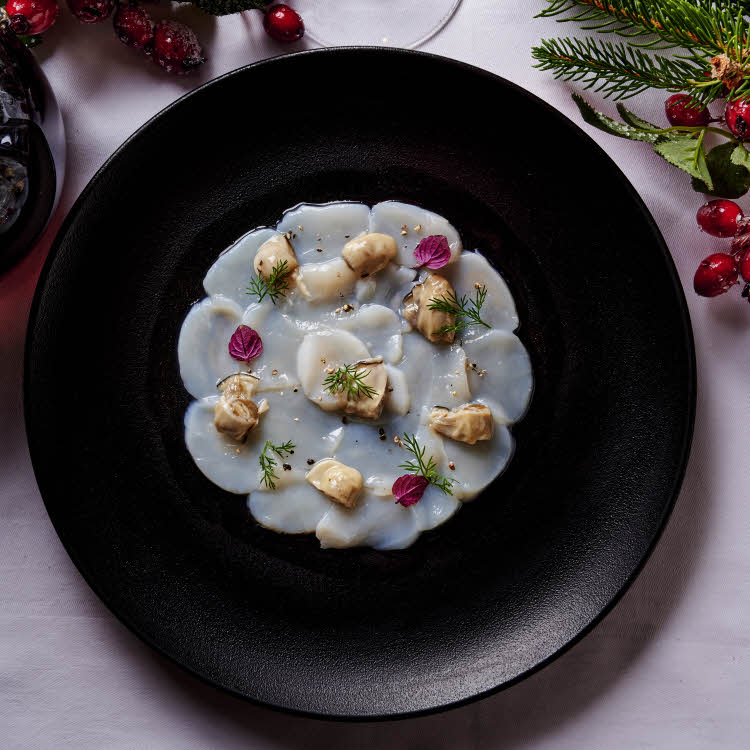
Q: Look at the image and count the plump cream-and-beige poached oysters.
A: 7